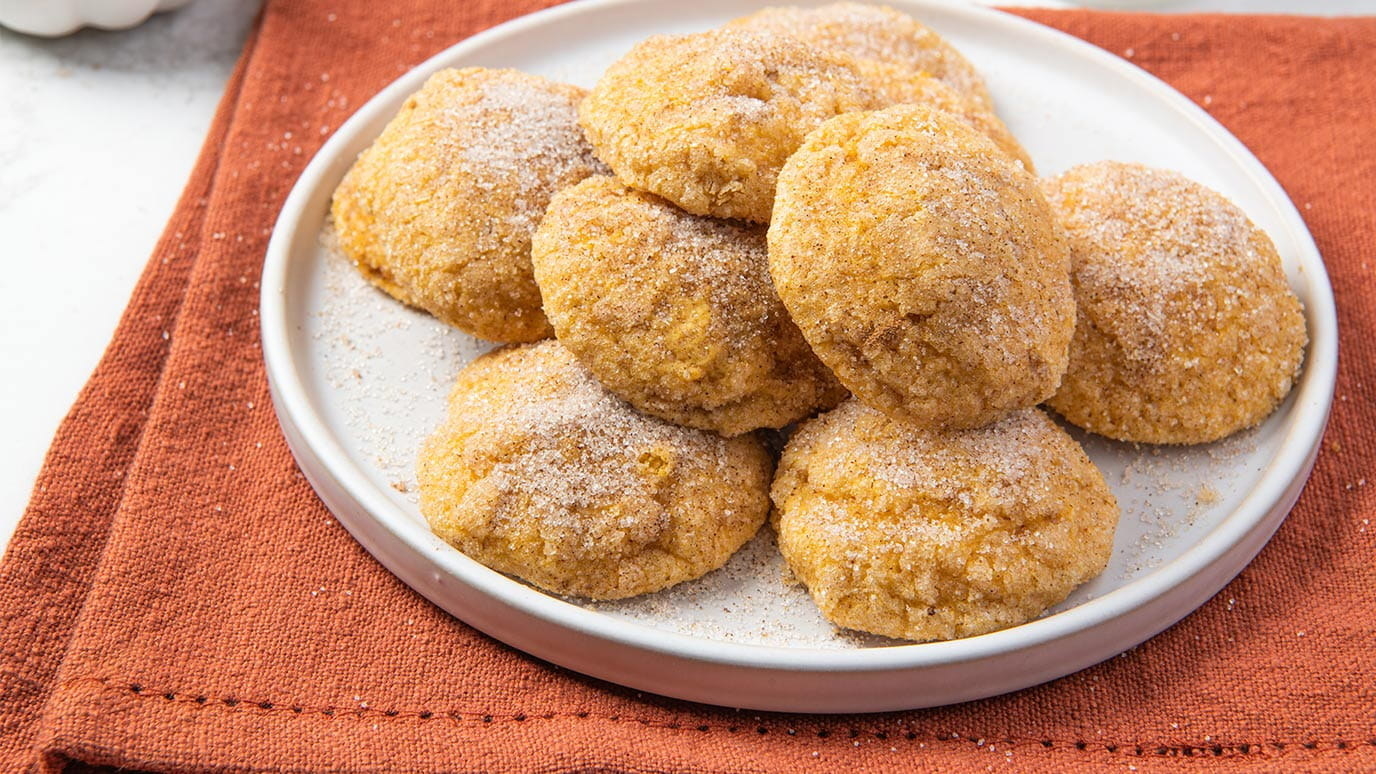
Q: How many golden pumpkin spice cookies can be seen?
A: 8